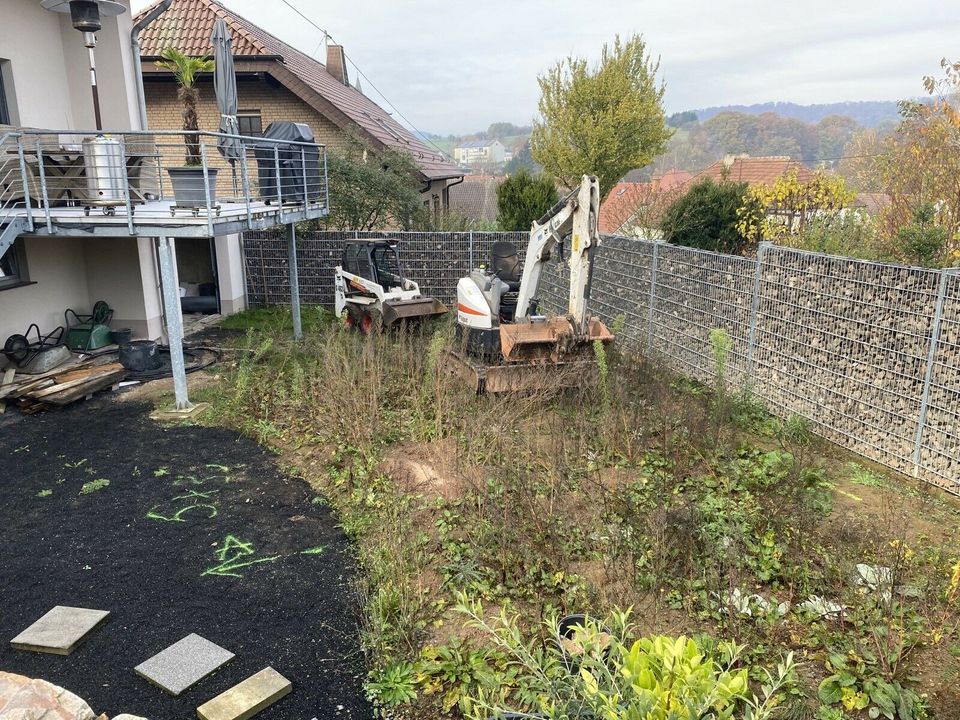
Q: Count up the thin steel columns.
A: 2